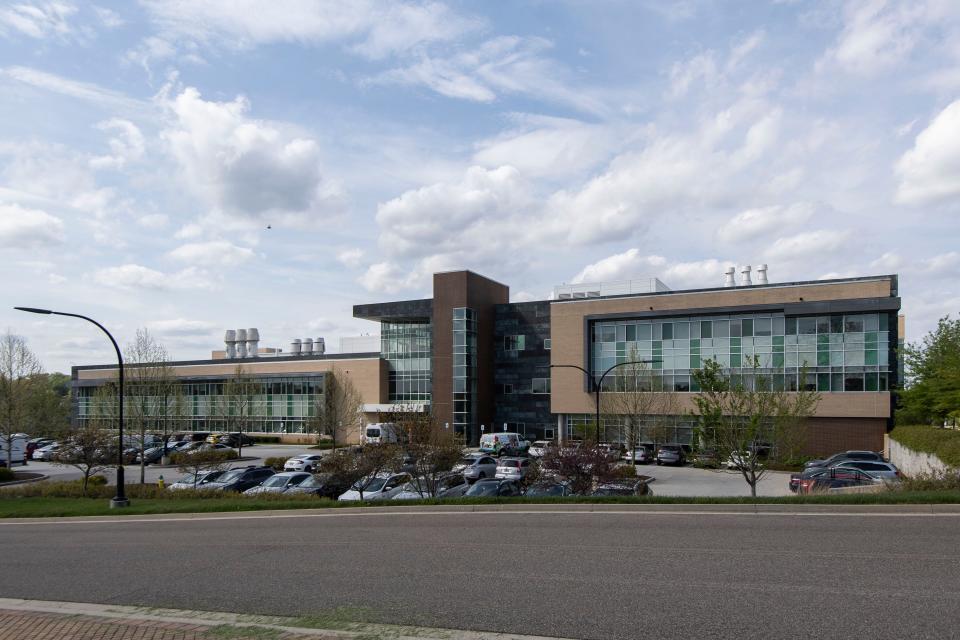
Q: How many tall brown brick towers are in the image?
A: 1